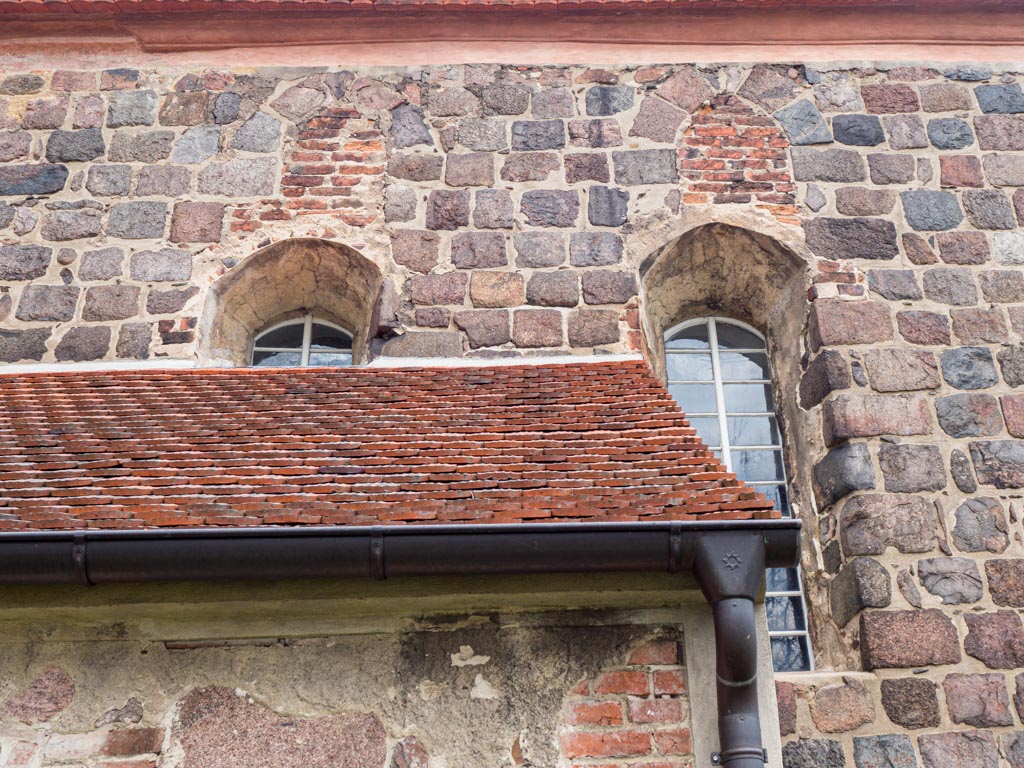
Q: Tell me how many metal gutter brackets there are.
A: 3